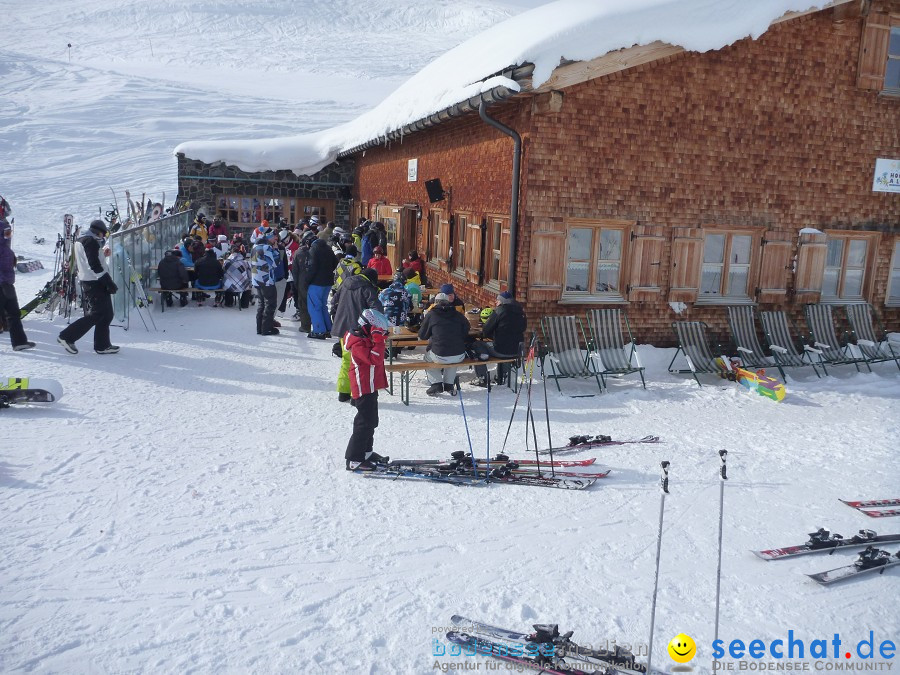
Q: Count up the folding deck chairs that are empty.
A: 7